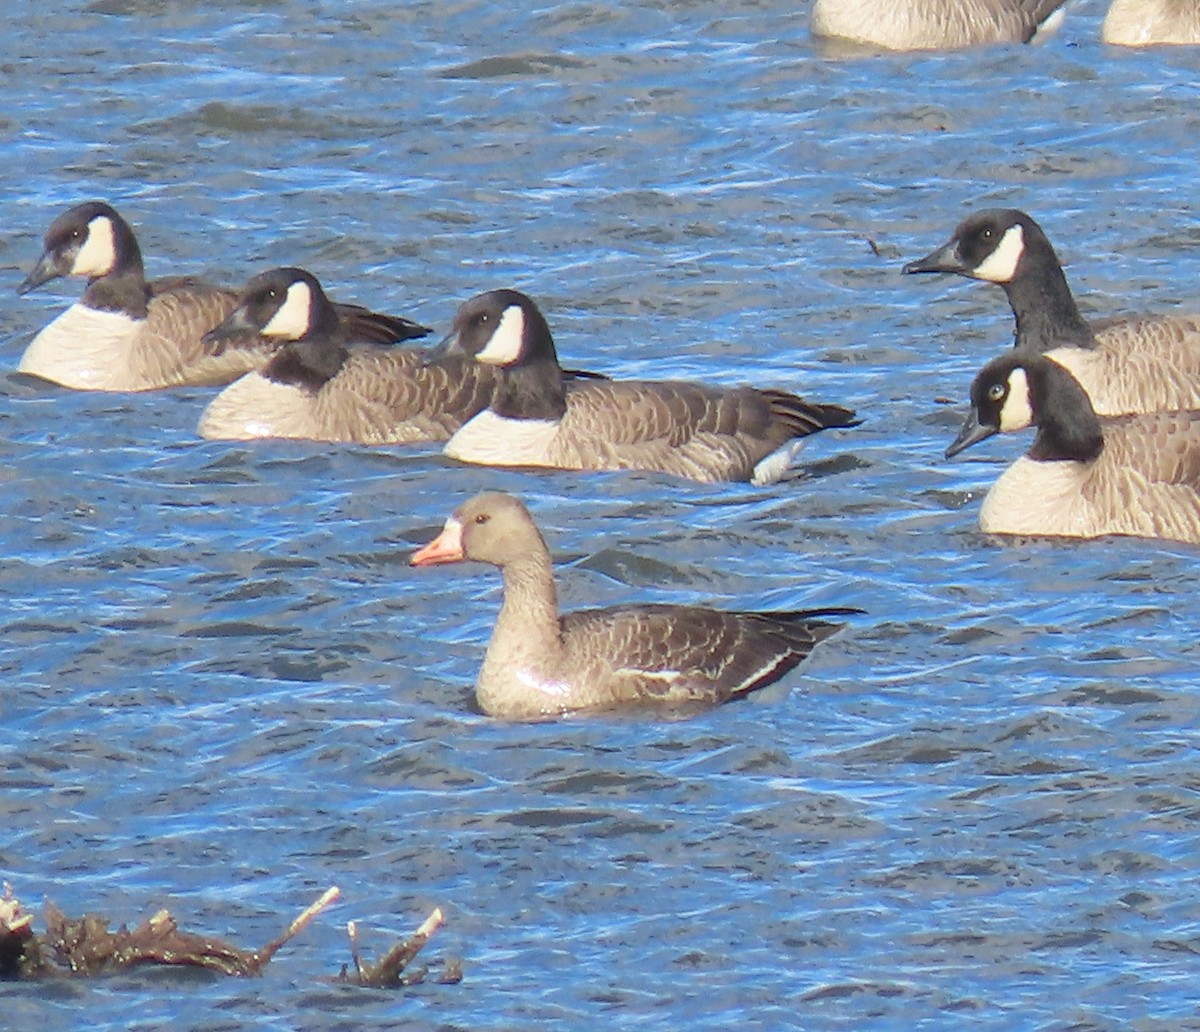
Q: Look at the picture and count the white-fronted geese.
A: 1